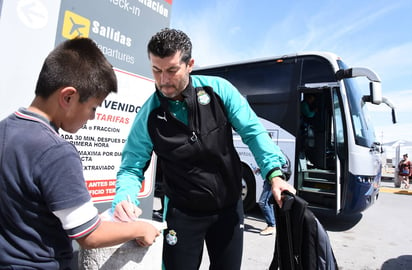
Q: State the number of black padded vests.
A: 1